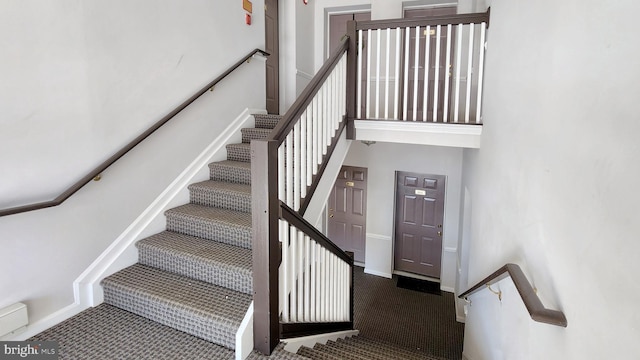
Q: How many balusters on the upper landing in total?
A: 13